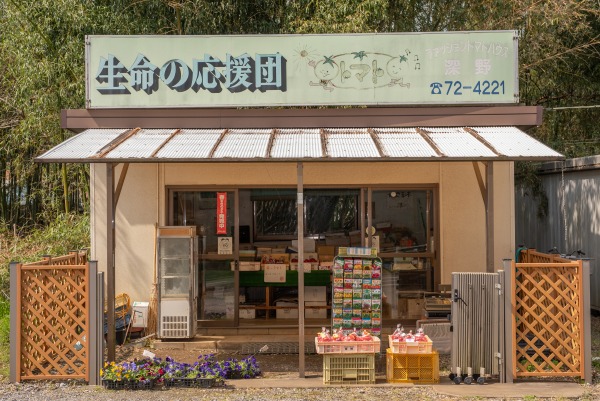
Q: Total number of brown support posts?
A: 3